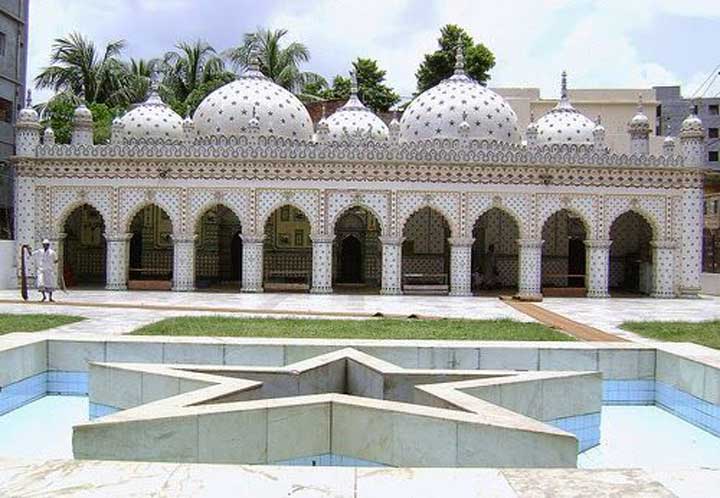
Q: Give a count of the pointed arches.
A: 9